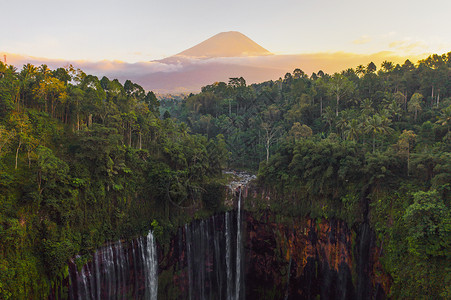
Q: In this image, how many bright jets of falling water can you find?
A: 3